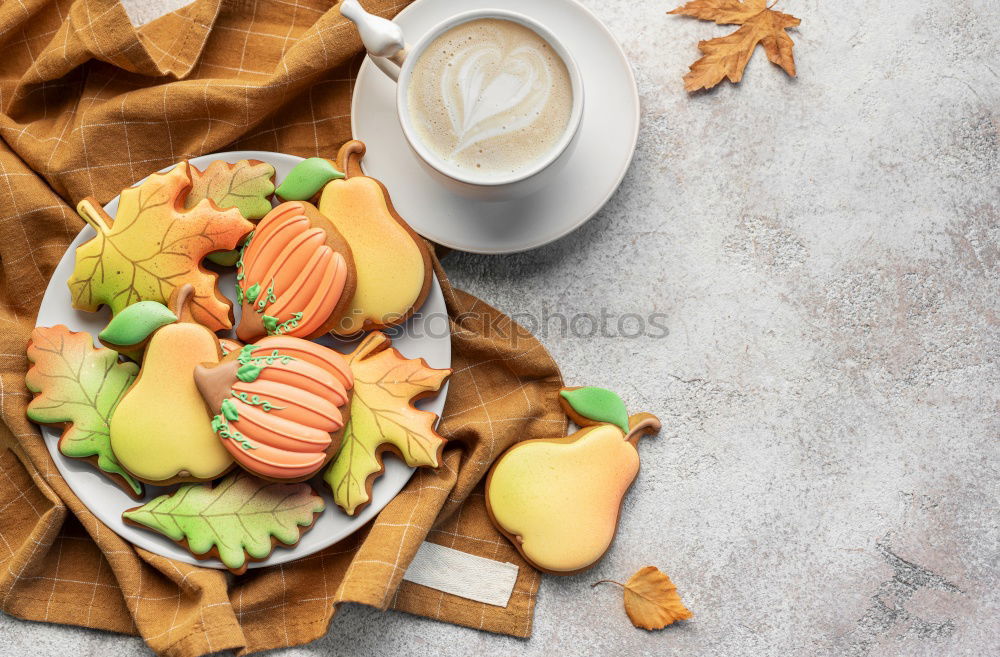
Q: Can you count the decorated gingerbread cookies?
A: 10